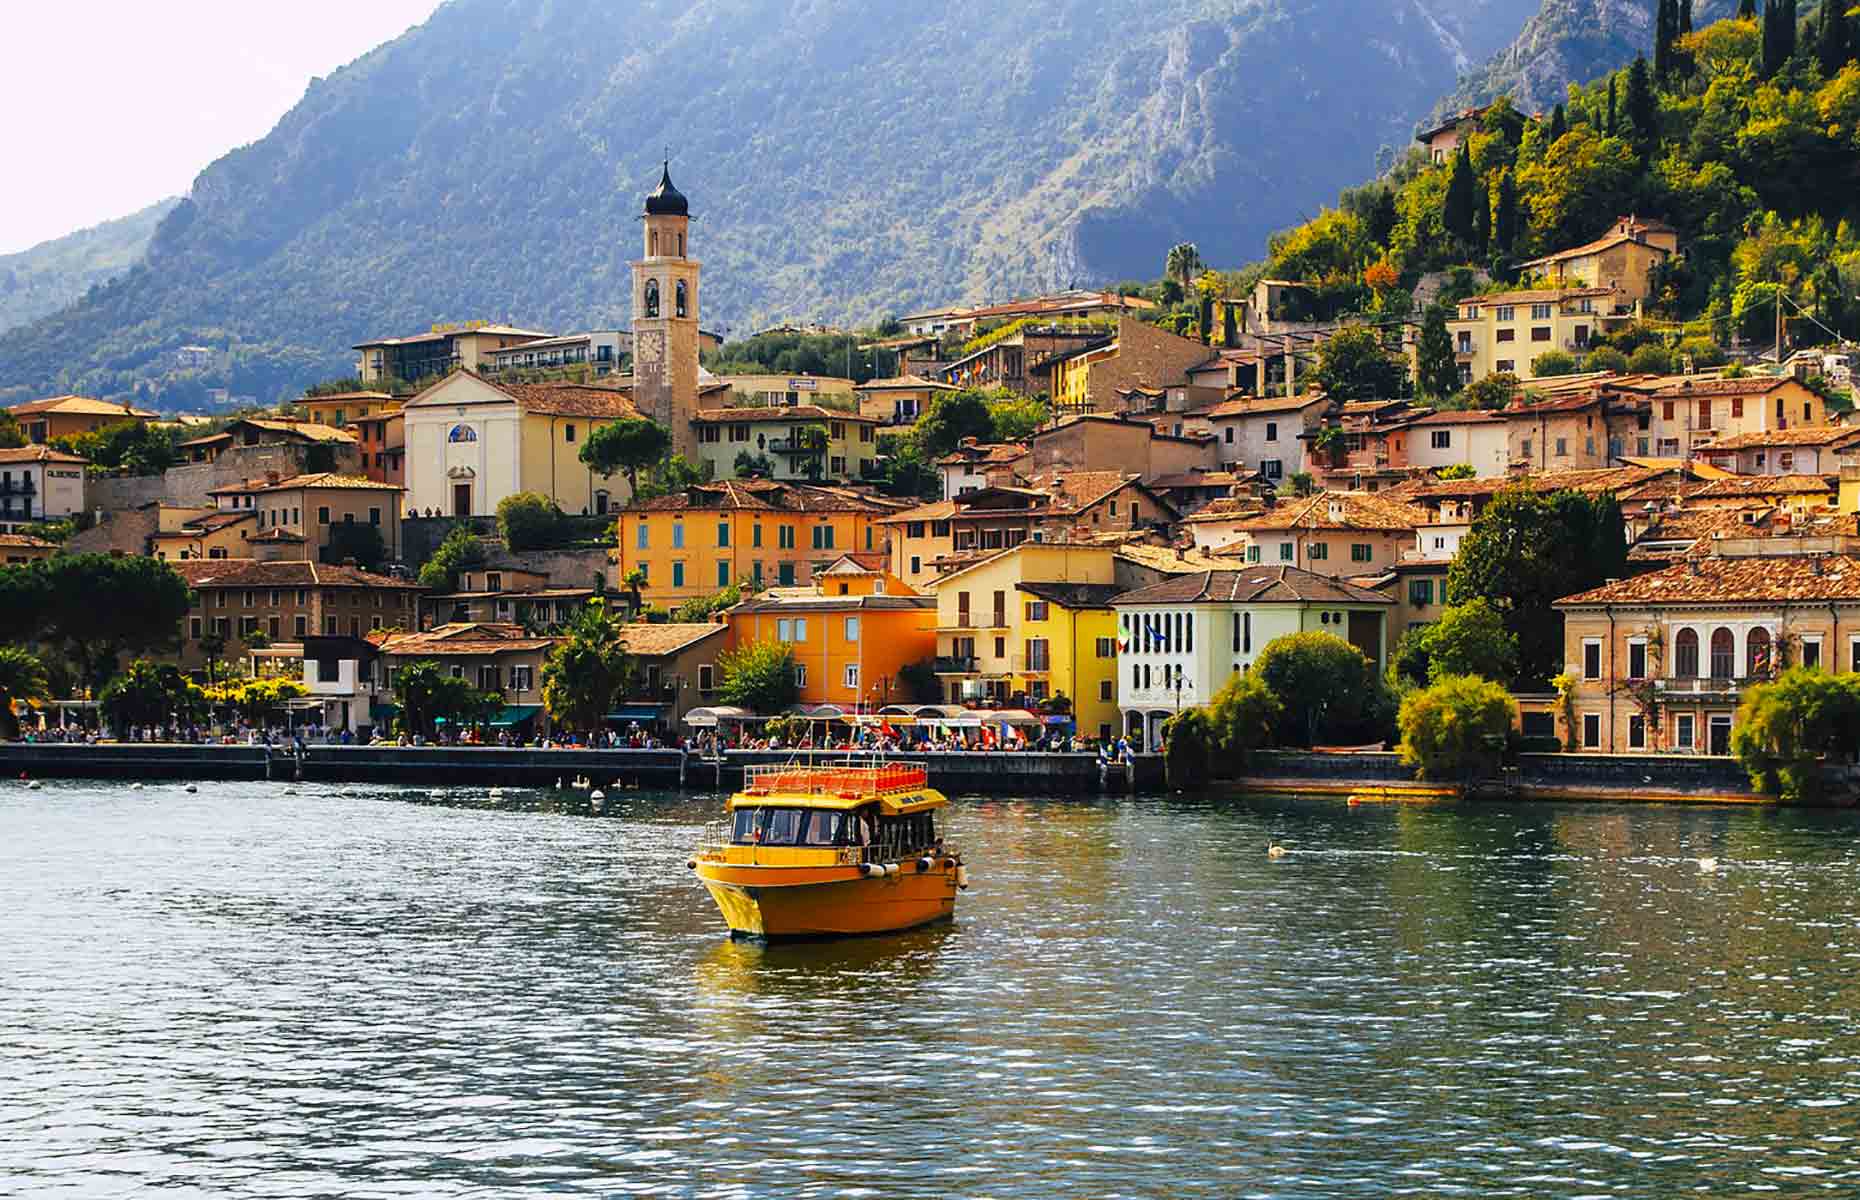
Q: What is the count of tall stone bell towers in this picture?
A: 1